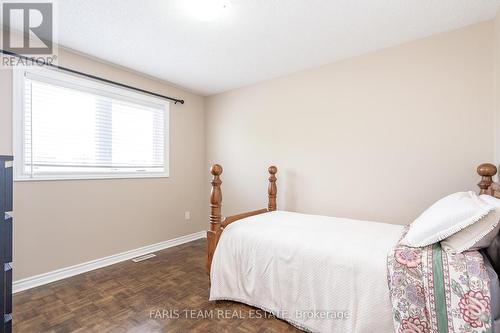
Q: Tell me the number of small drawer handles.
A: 4